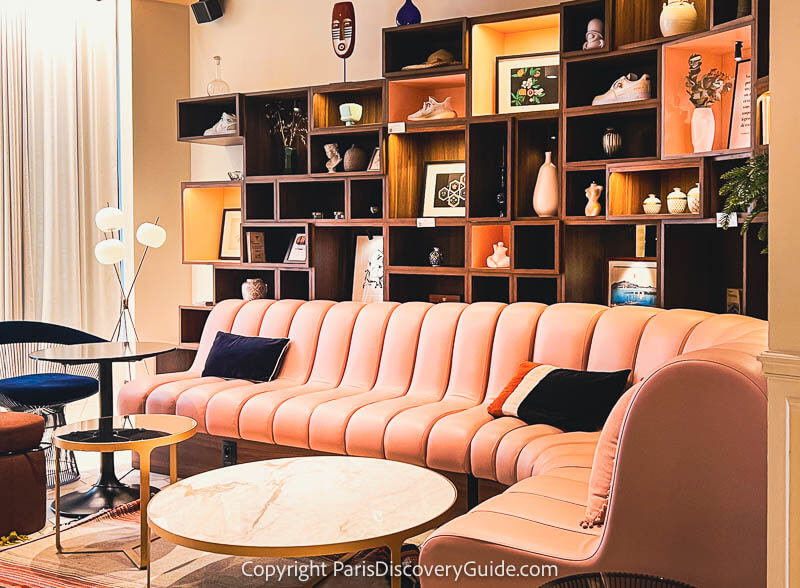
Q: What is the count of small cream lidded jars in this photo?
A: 3